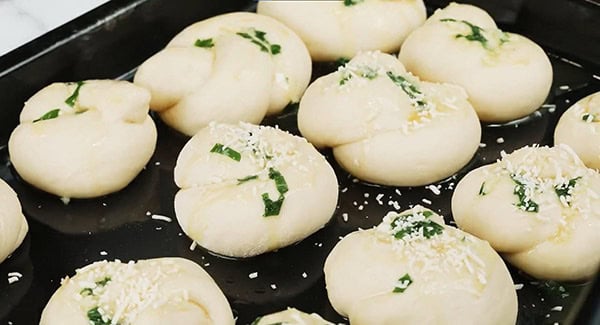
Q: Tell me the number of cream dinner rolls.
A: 12